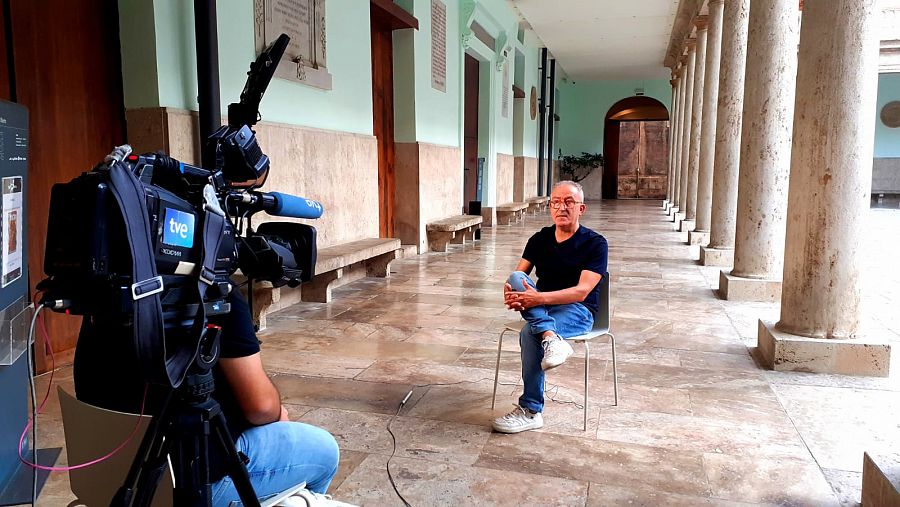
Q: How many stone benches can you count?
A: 4